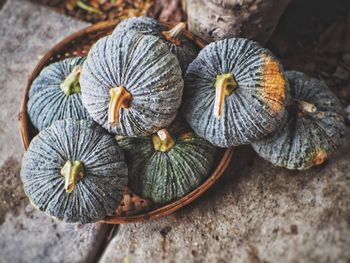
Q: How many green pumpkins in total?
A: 1